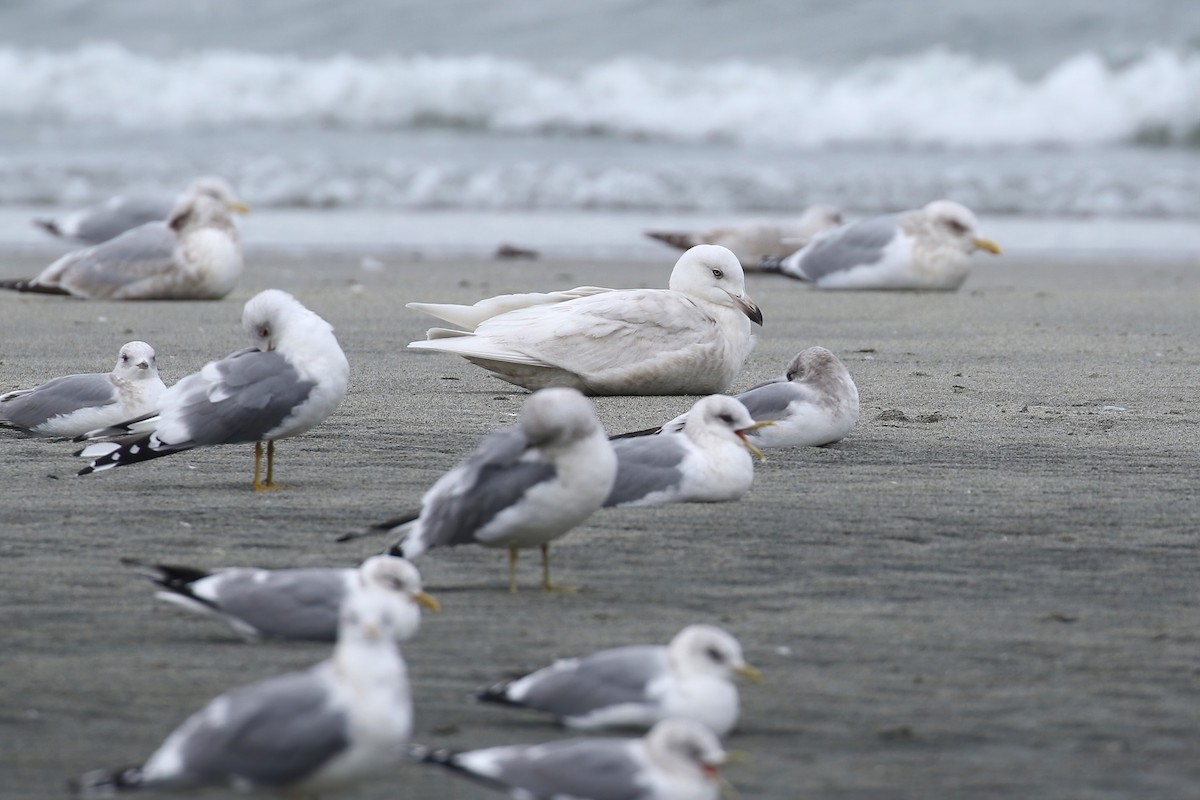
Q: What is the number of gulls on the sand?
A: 14